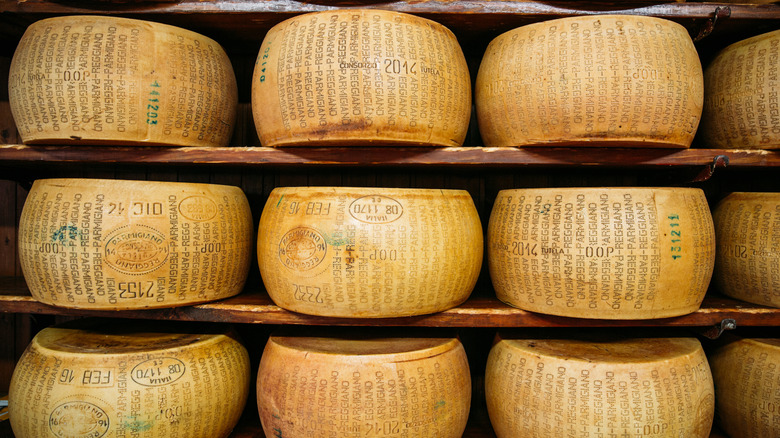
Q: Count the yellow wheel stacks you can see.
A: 12